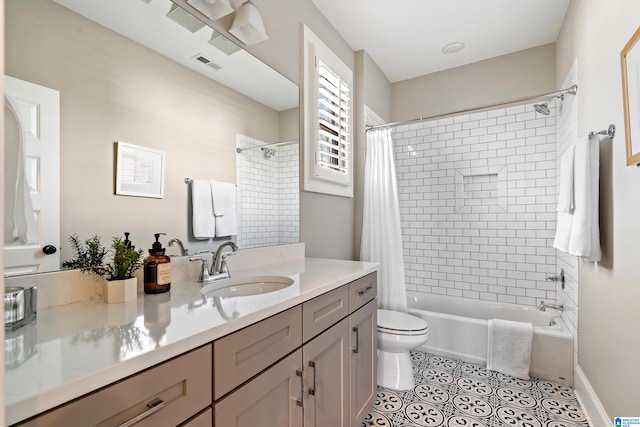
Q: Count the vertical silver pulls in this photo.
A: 3